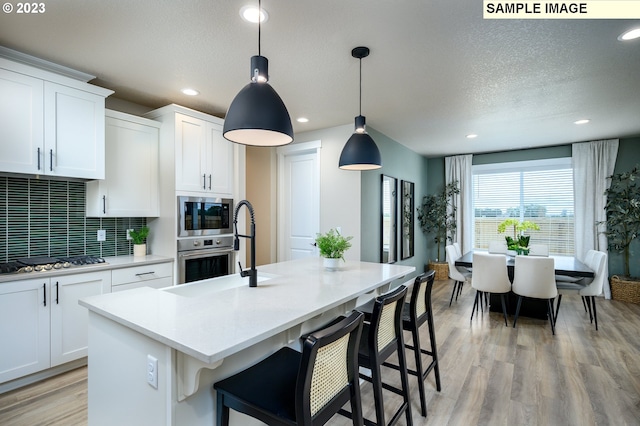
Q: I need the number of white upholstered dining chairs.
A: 8